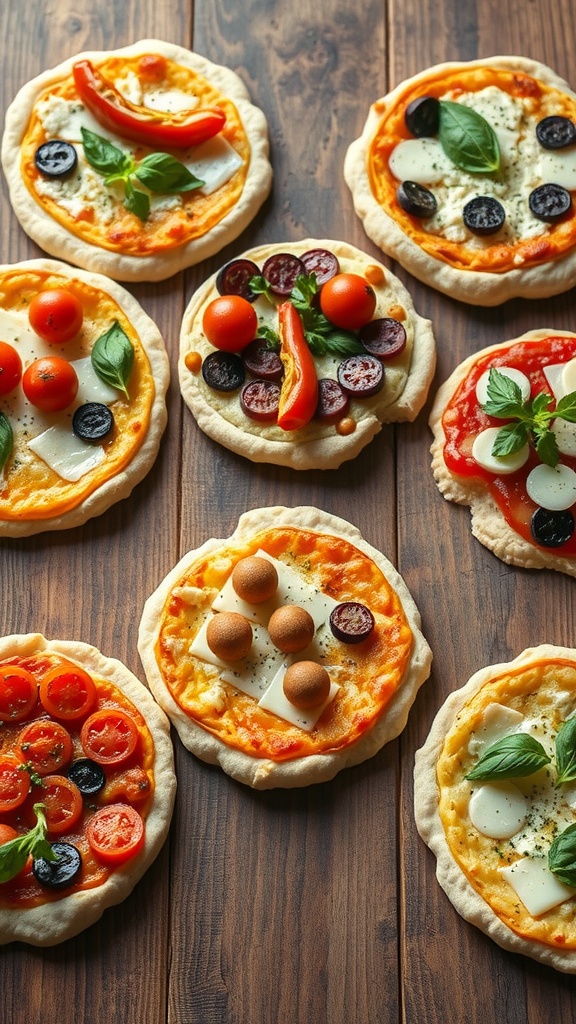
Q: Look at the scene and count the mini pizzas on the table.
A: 8